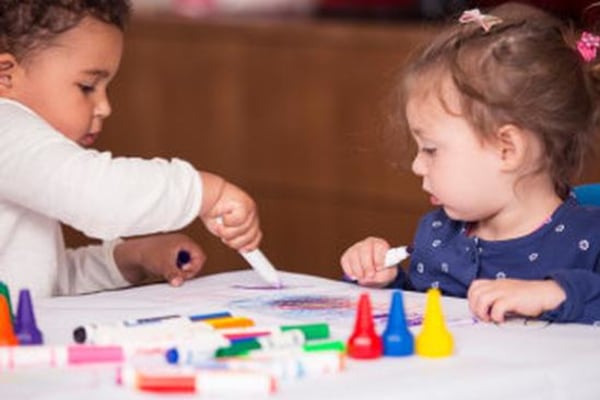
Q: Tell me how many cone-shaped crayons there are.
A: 6